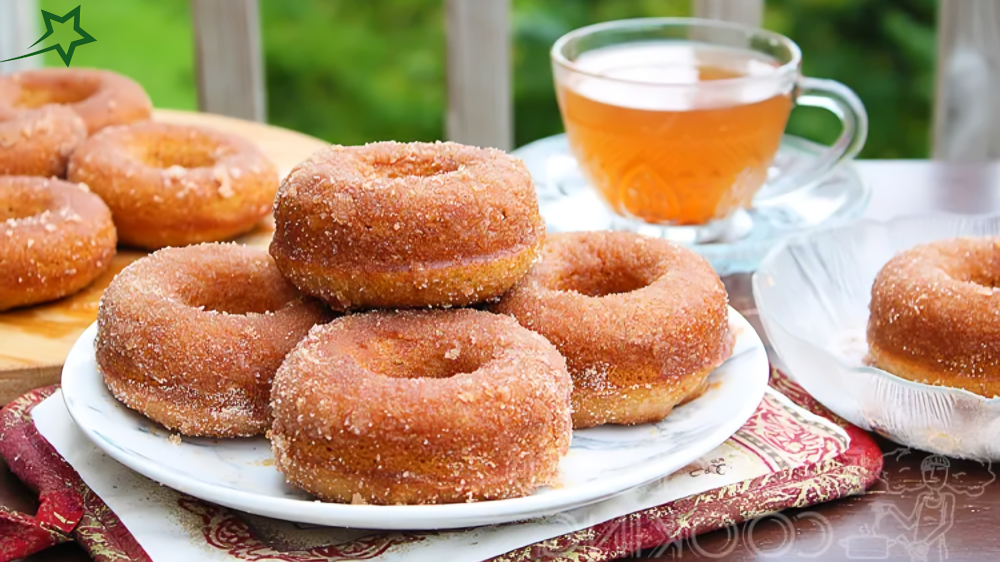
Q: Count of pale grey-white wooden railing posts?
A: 5